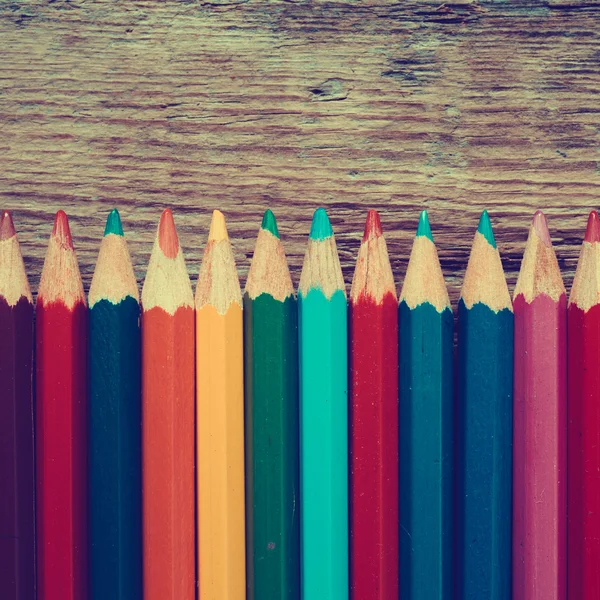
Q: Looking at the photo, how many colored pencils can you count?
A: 12